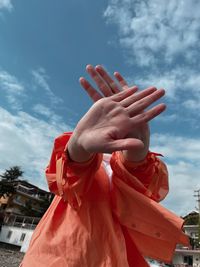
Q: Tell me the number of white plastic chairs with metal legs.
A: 0